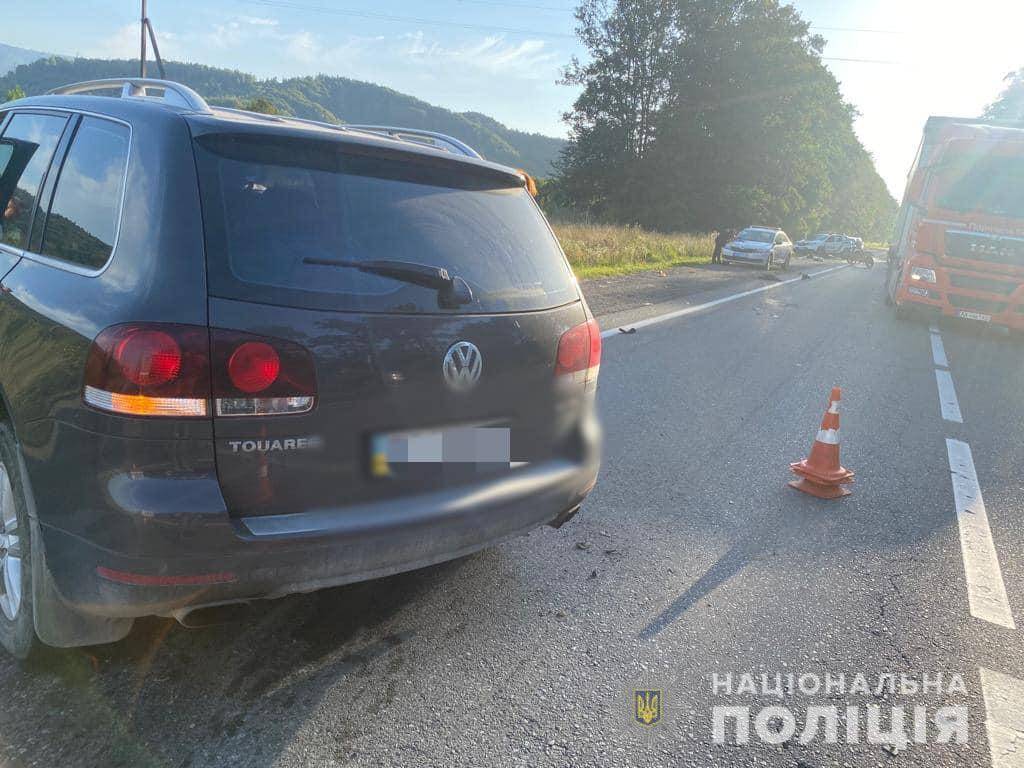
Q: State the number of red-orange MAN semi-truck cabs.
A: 1